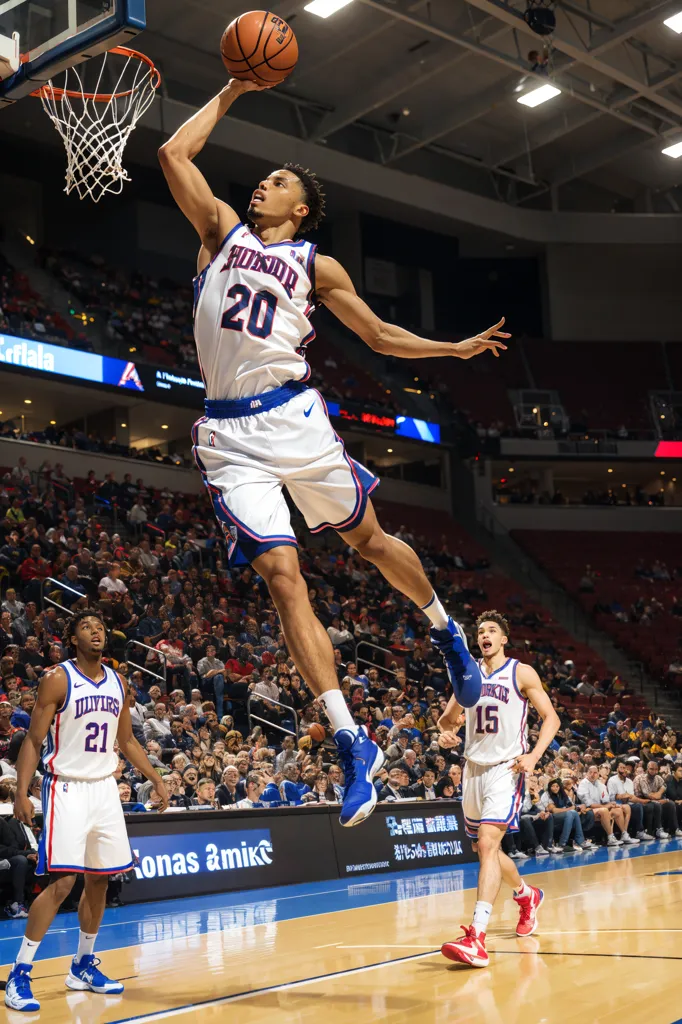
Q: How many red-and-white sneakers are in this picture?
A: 2